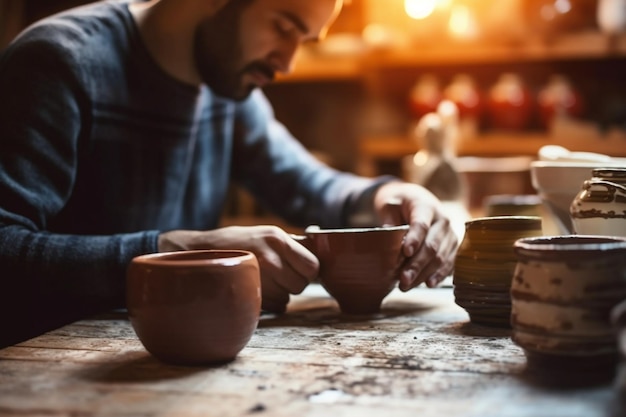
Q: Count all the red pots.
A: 4